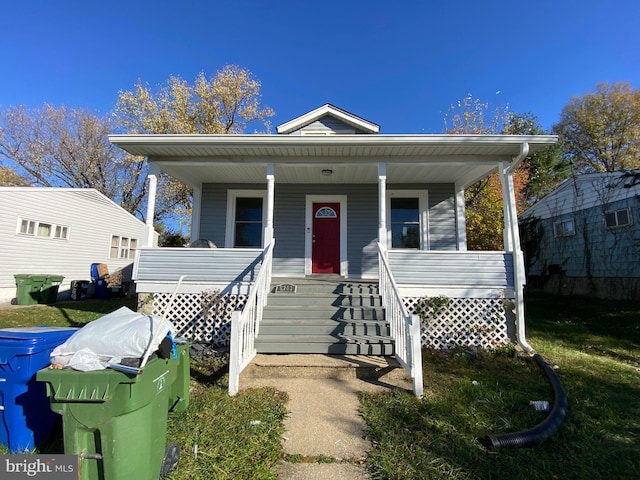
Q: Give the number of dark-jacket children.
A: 0